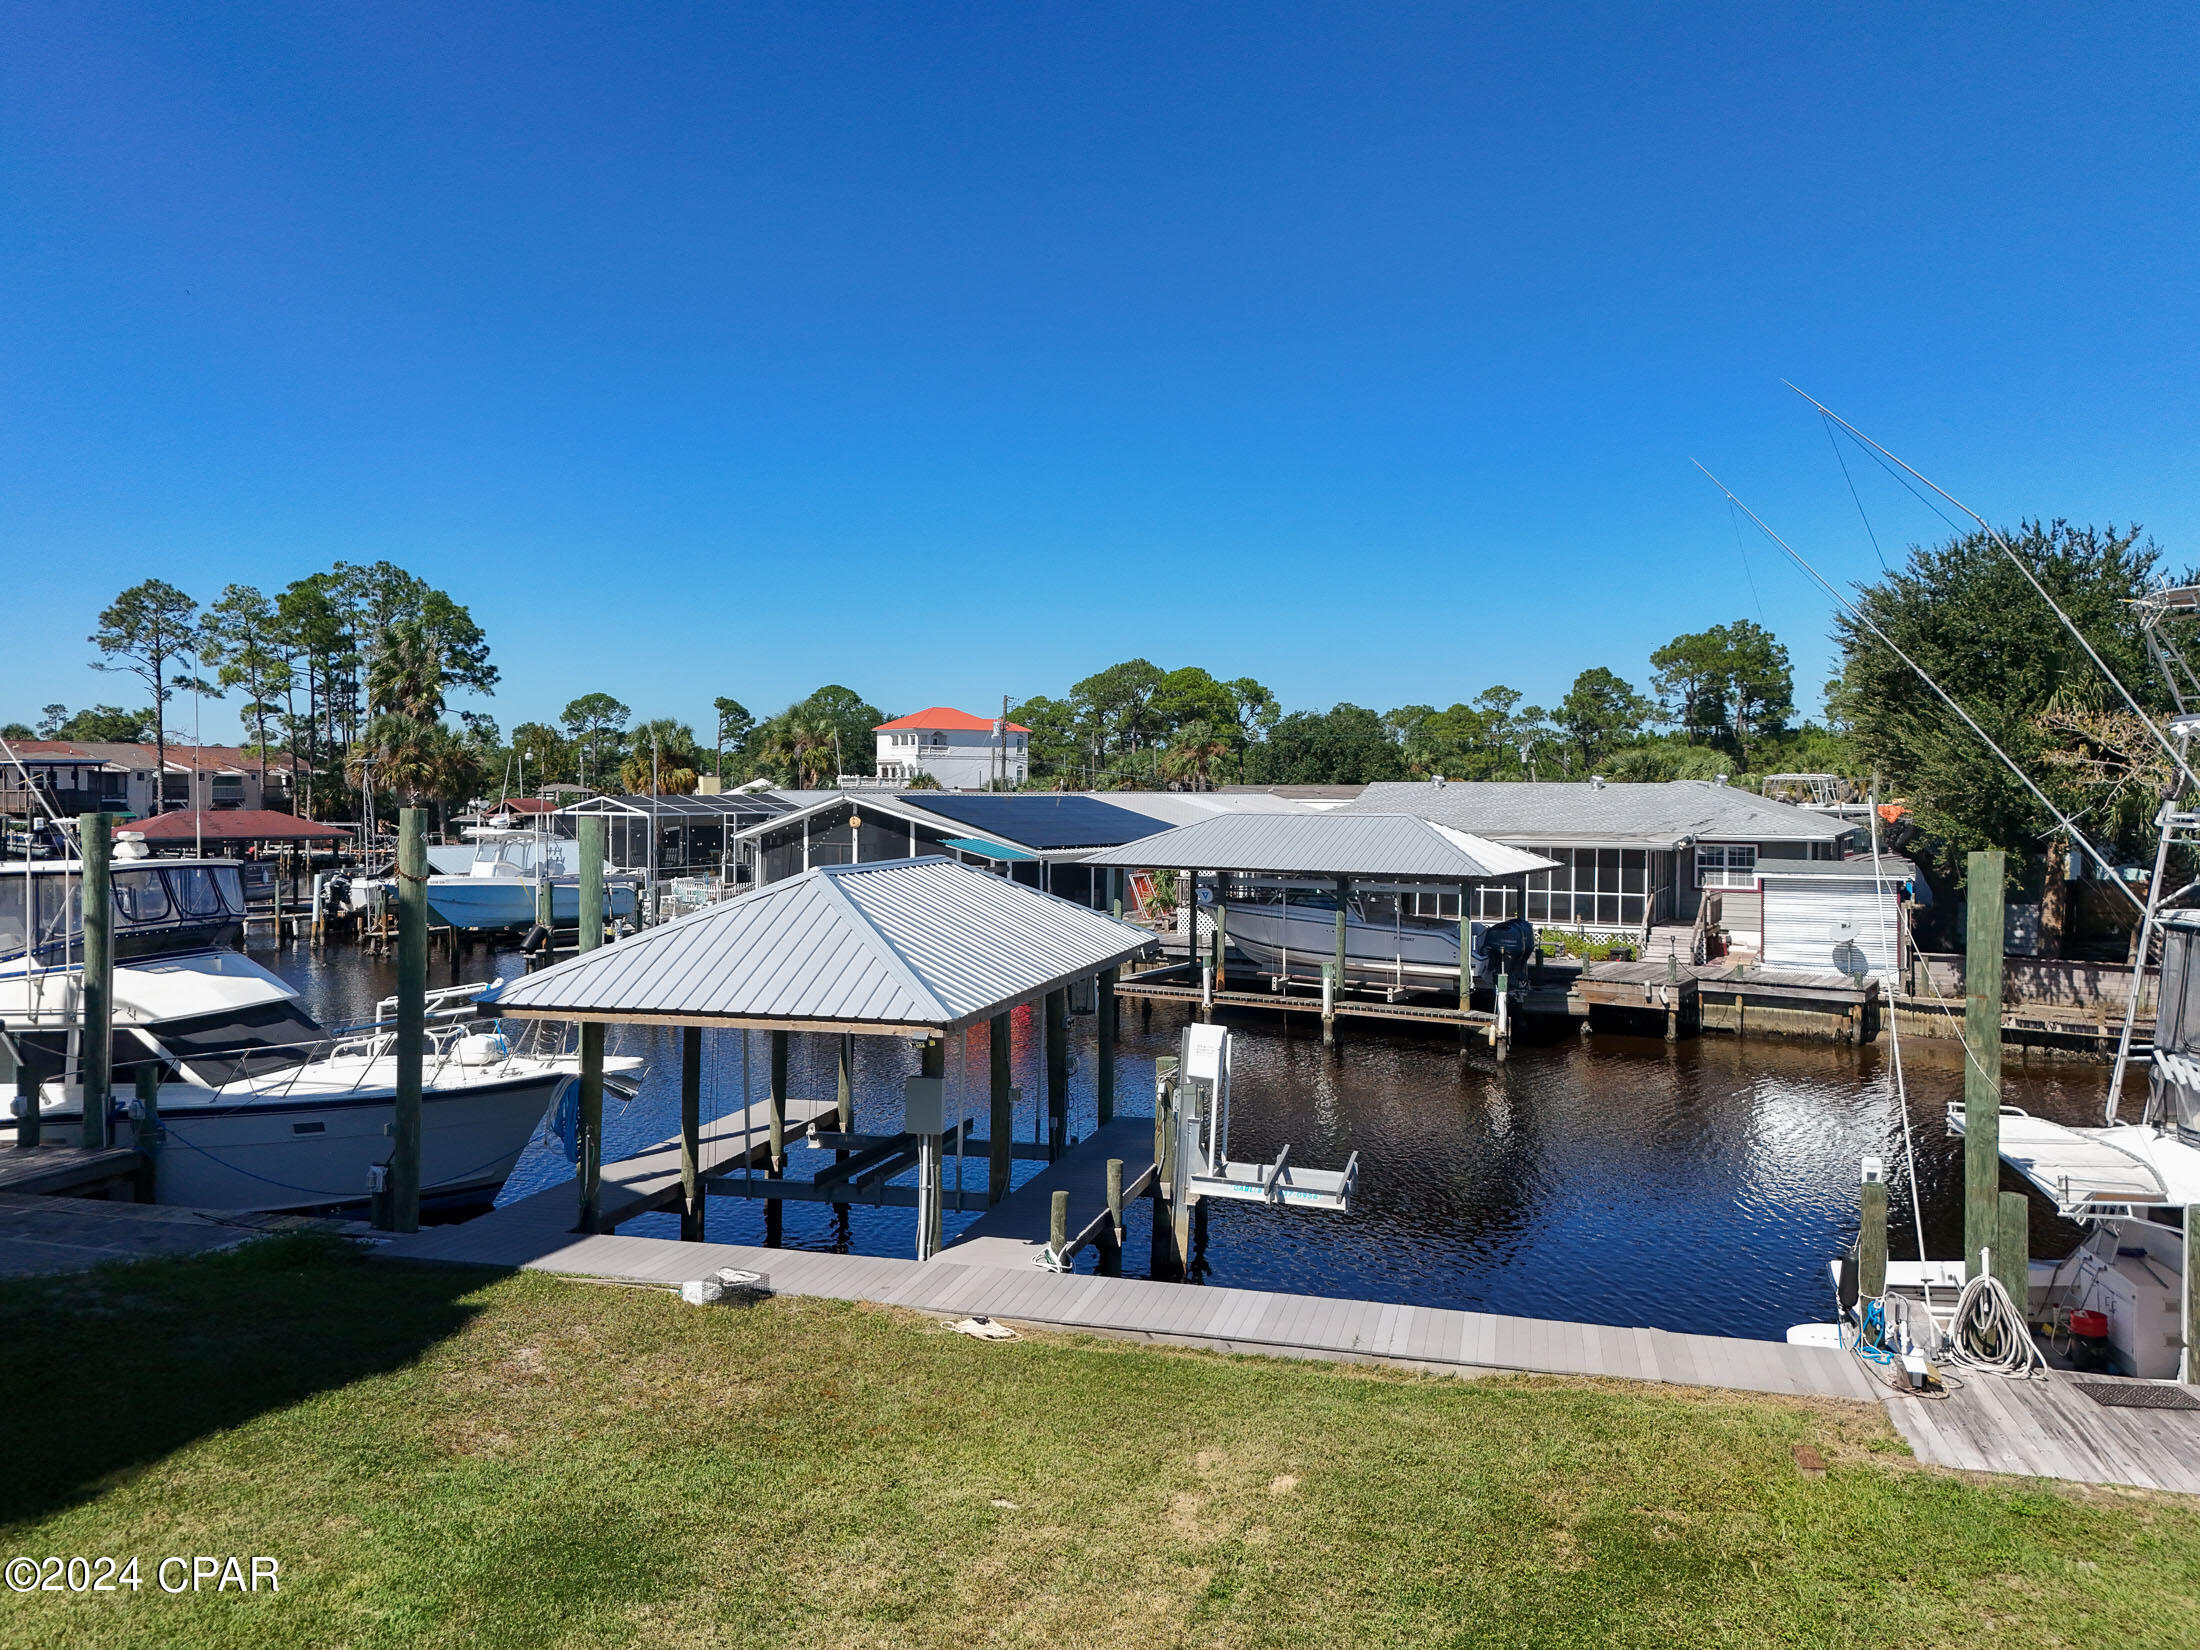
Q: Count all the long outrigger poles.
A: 2